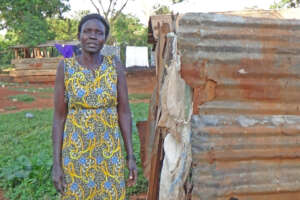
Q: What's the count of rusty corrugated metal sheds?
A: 1